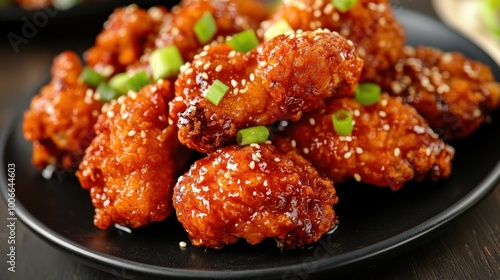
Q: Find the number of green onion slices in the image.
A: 13